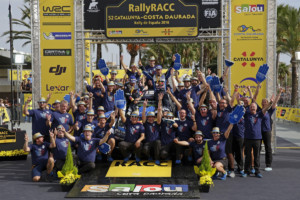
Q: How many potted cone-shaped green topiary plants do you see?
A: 2